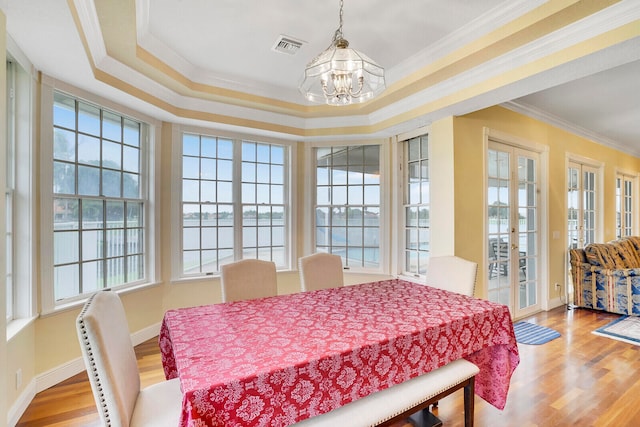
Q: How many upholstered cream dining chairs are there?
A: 4